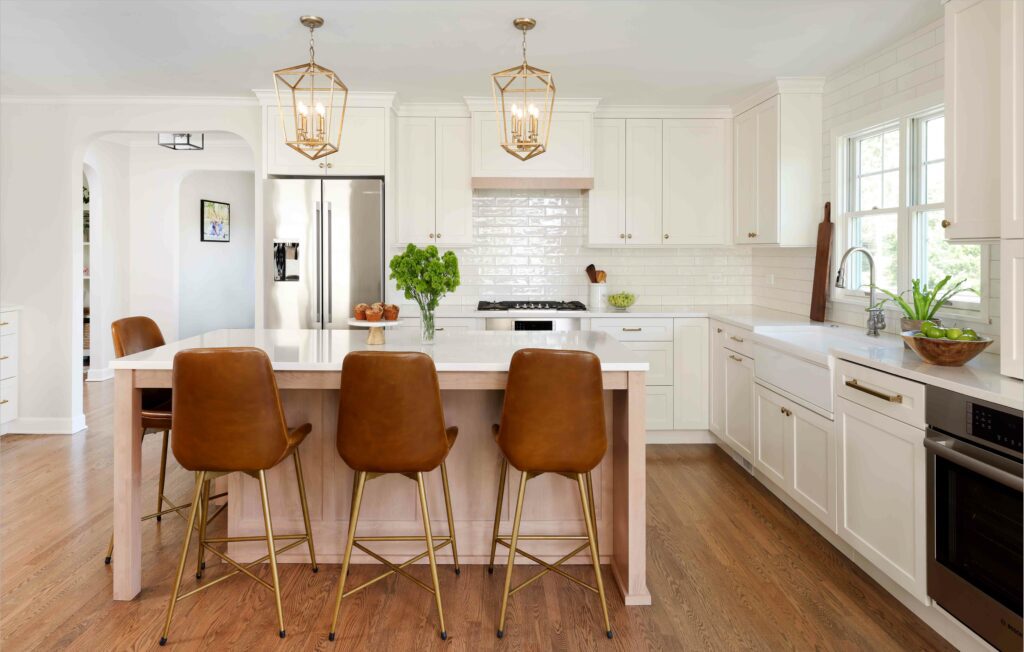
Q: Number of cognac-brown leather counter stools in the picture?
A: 4